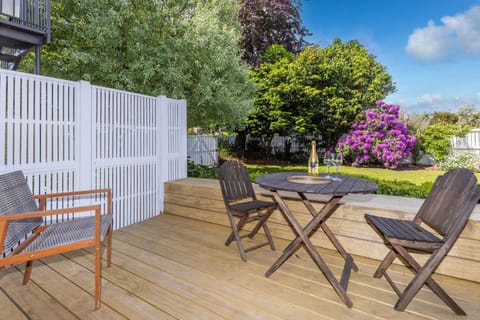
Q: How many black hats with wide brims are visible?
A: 0